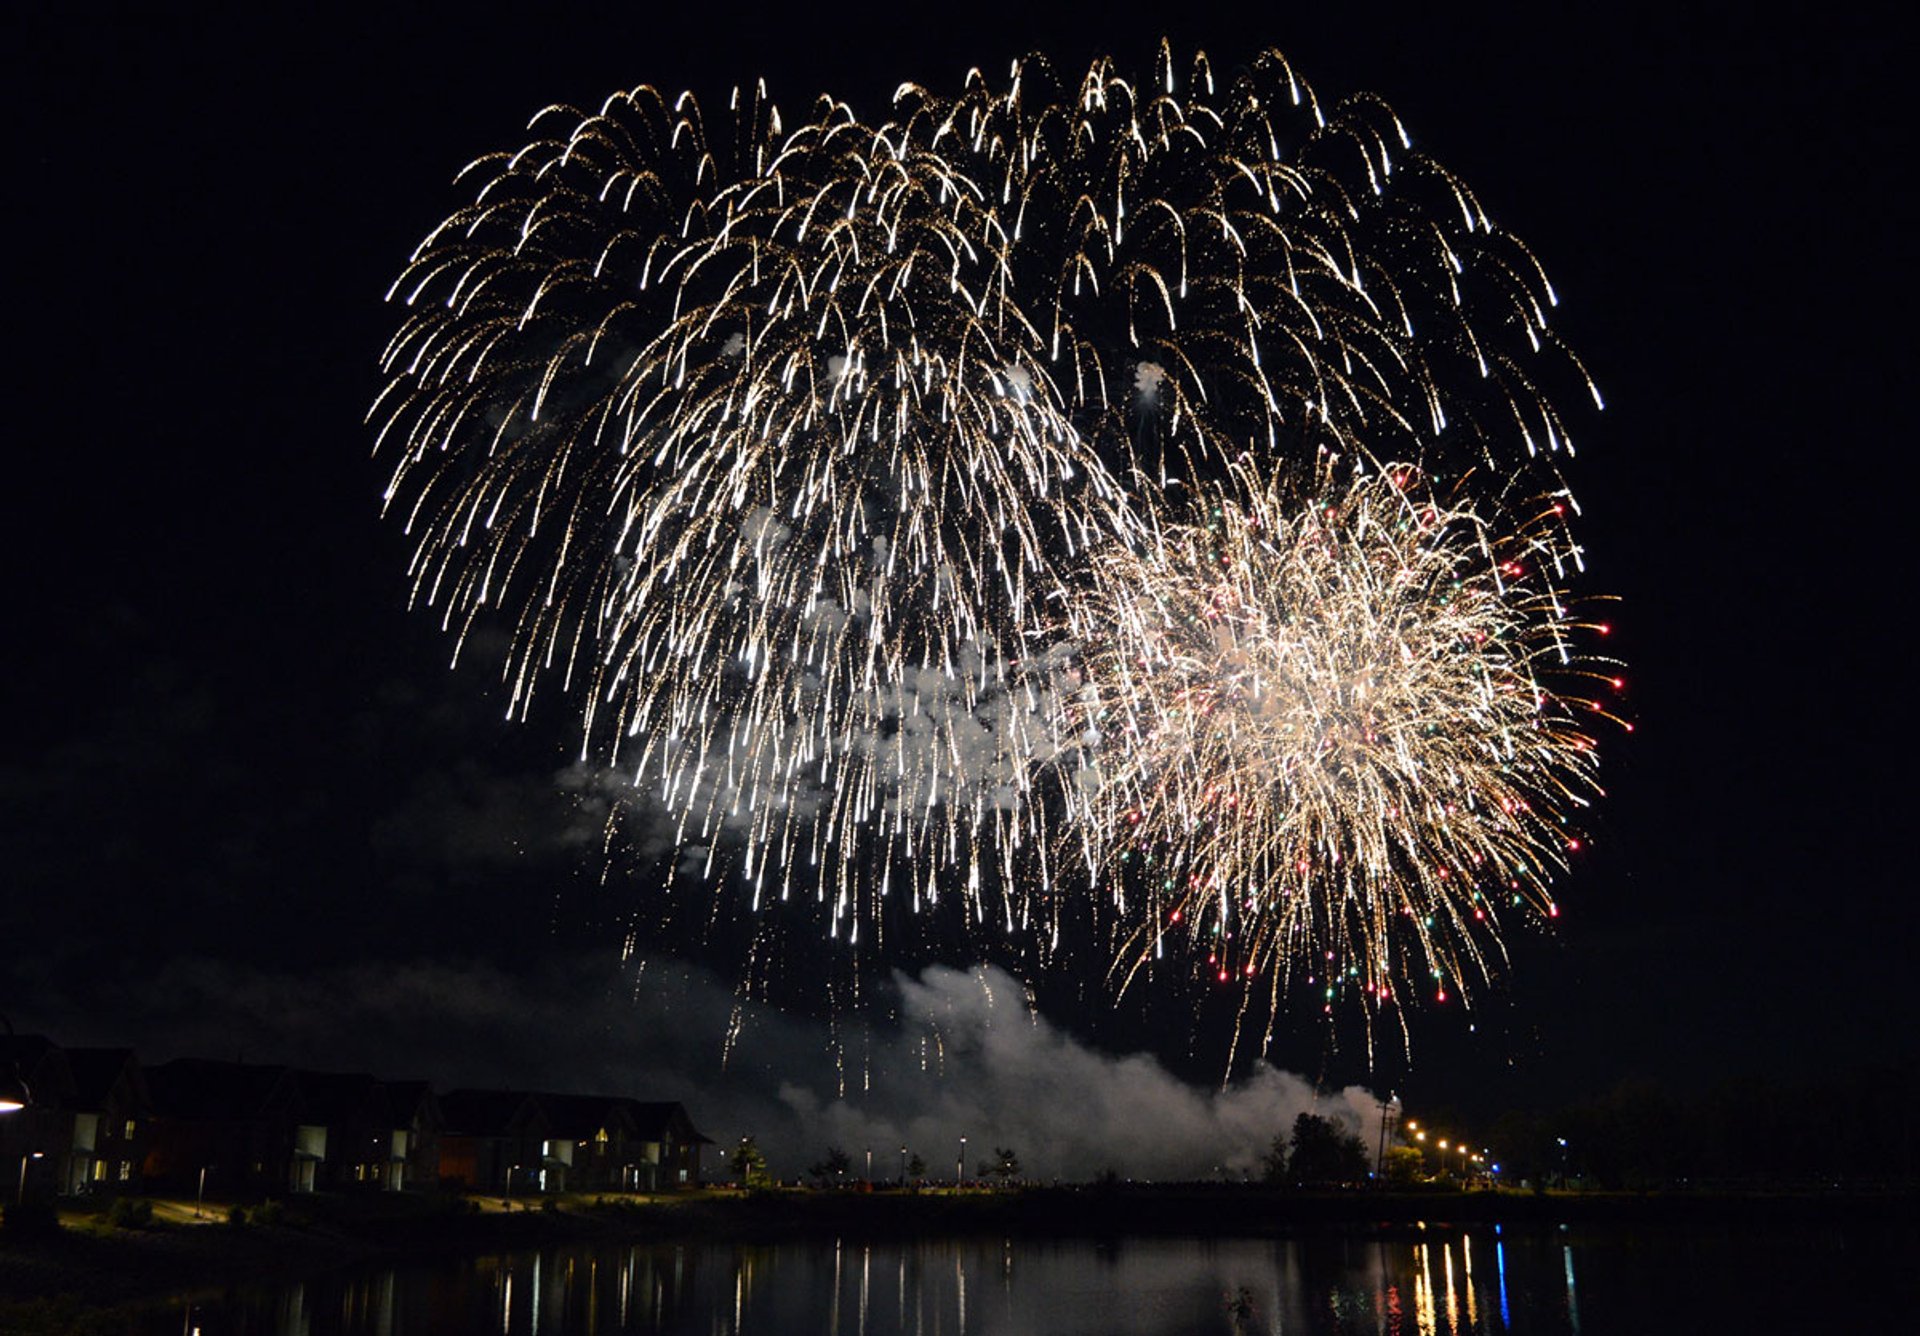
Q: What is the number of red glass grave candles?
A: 0